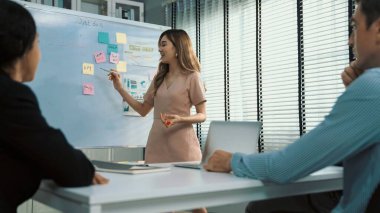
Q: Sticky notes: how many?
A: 8